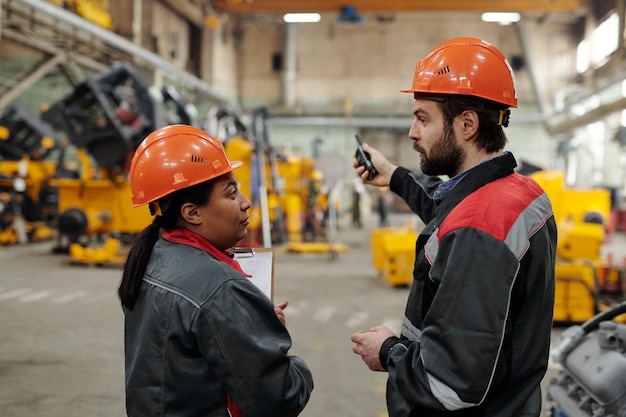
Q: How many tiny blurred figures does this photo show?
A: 2